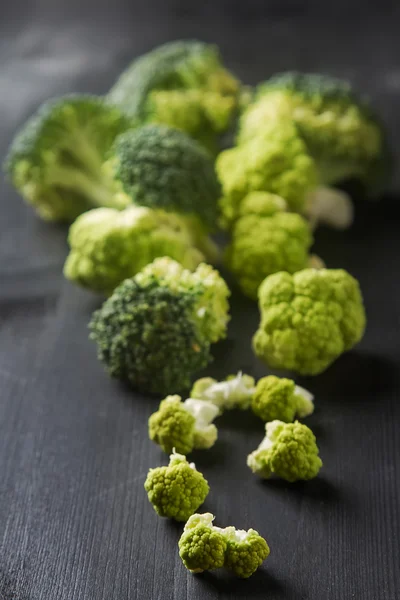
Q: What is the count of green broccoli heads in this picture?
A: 5